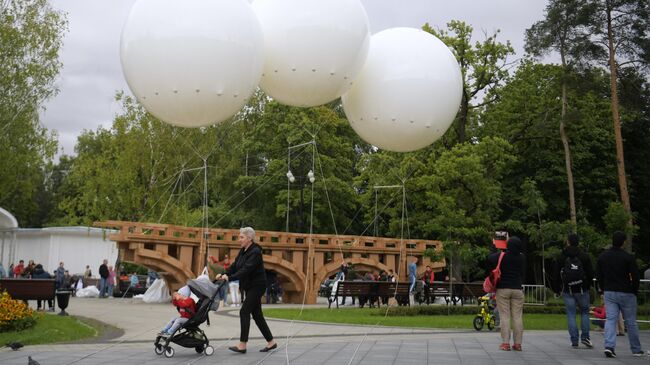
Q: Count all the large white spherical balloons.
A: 3